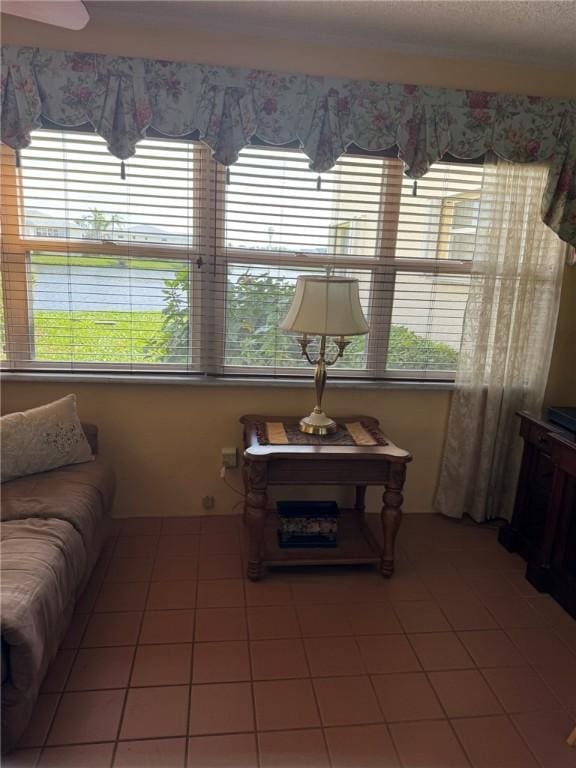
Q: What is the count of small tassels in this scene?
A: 5